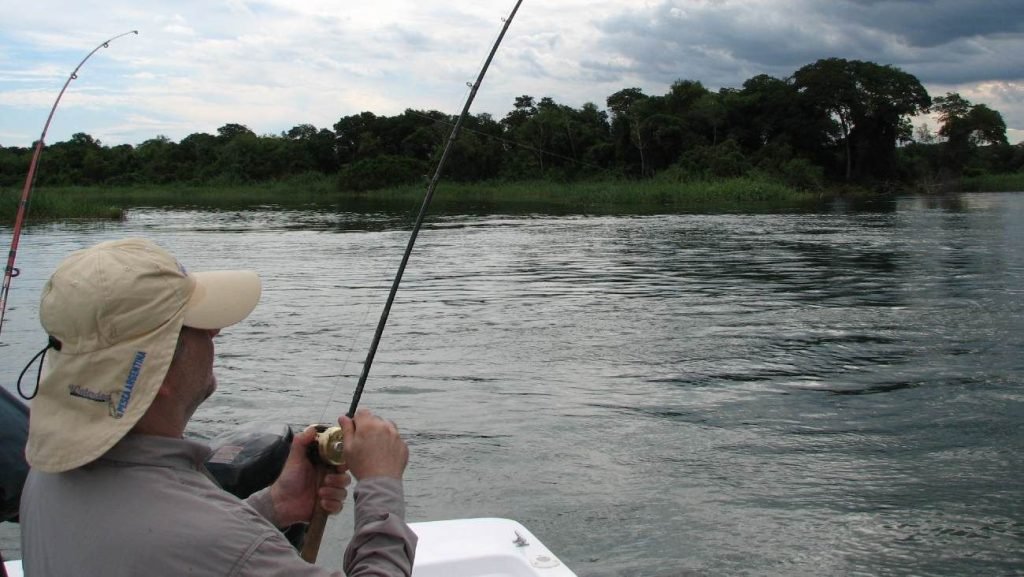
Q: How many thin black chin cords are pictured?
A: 1